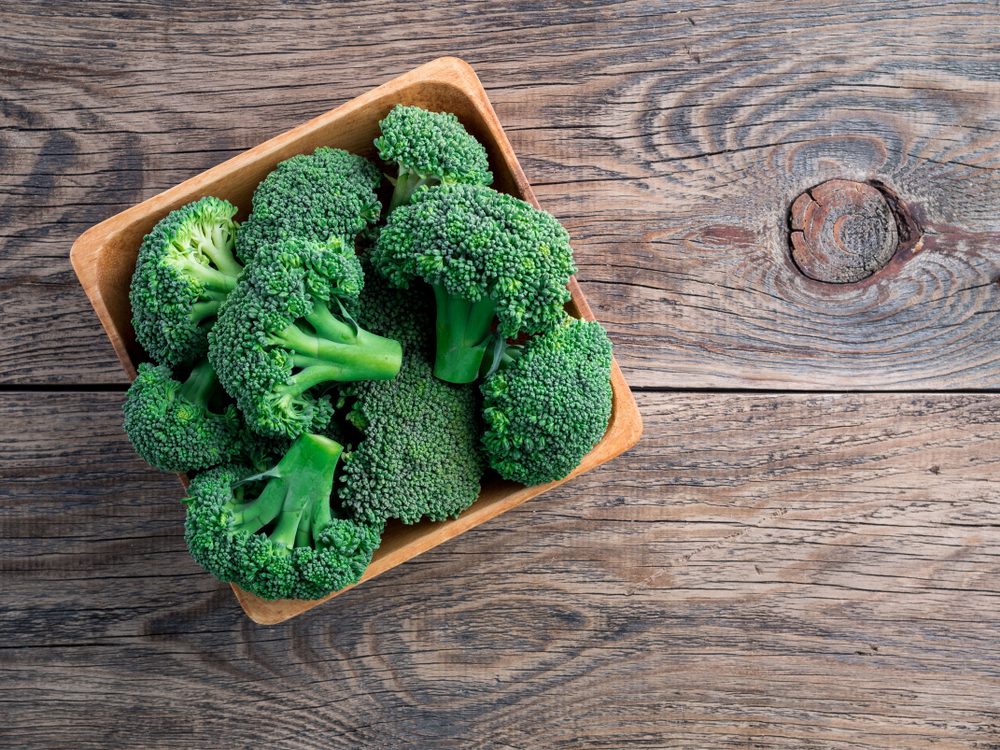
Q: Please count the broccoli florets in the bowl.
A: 9